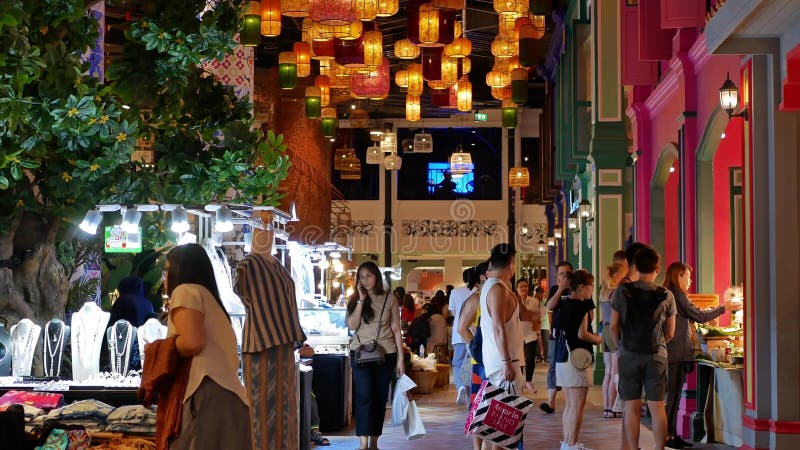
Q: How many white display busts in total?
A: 3